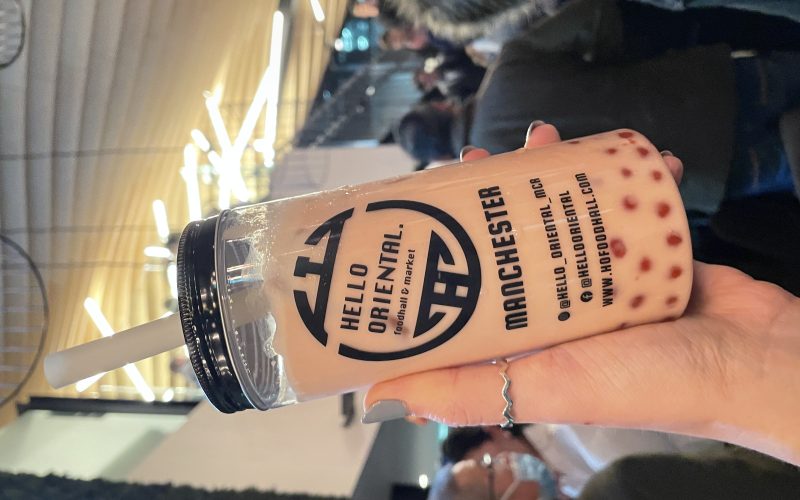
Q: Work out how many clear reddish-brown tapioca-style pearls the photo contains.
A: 13